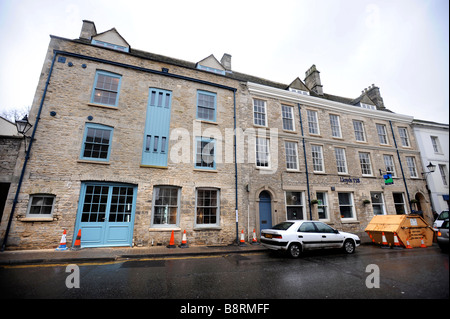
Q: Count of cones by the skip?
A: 4